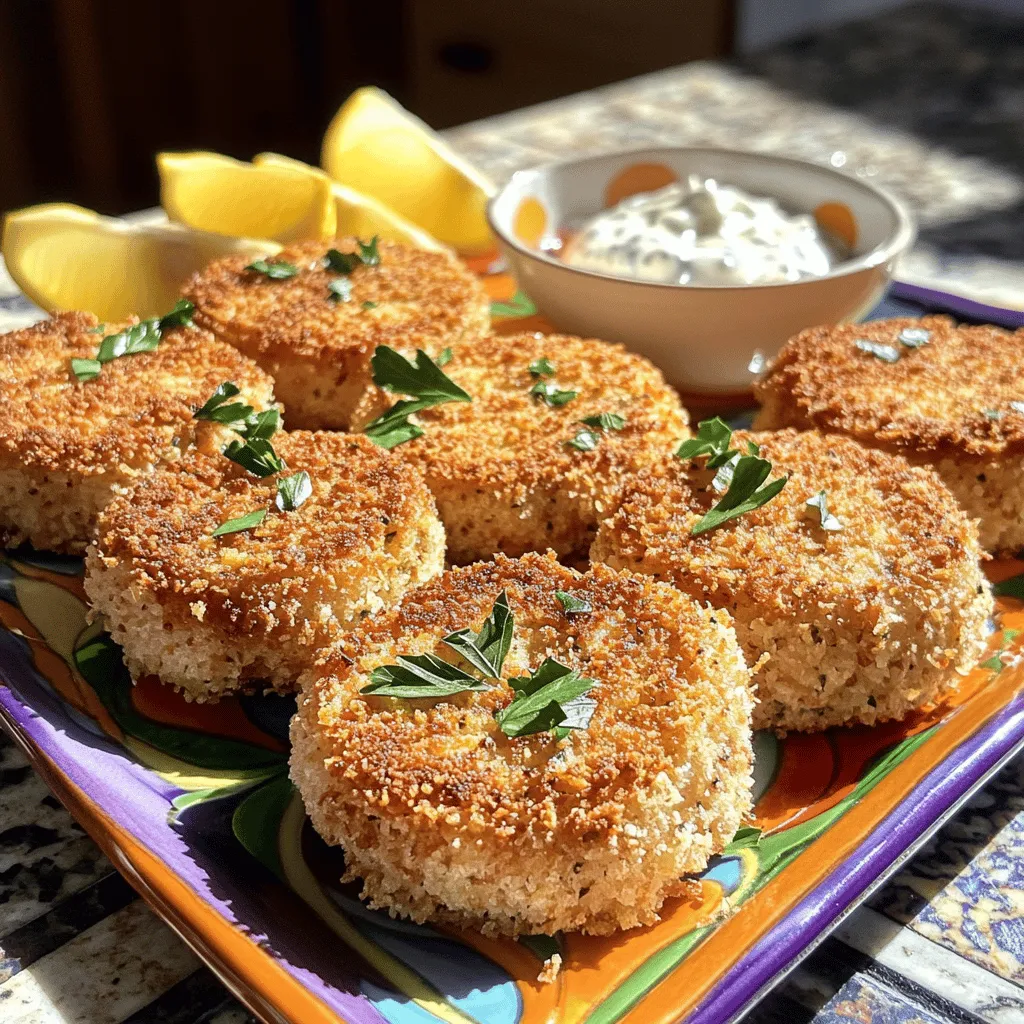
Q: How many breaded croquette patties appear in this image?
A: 7